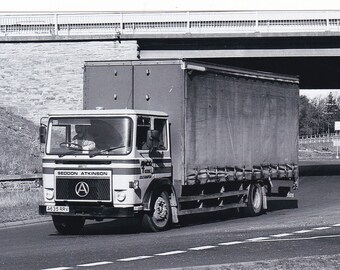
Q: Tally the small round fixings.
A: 4